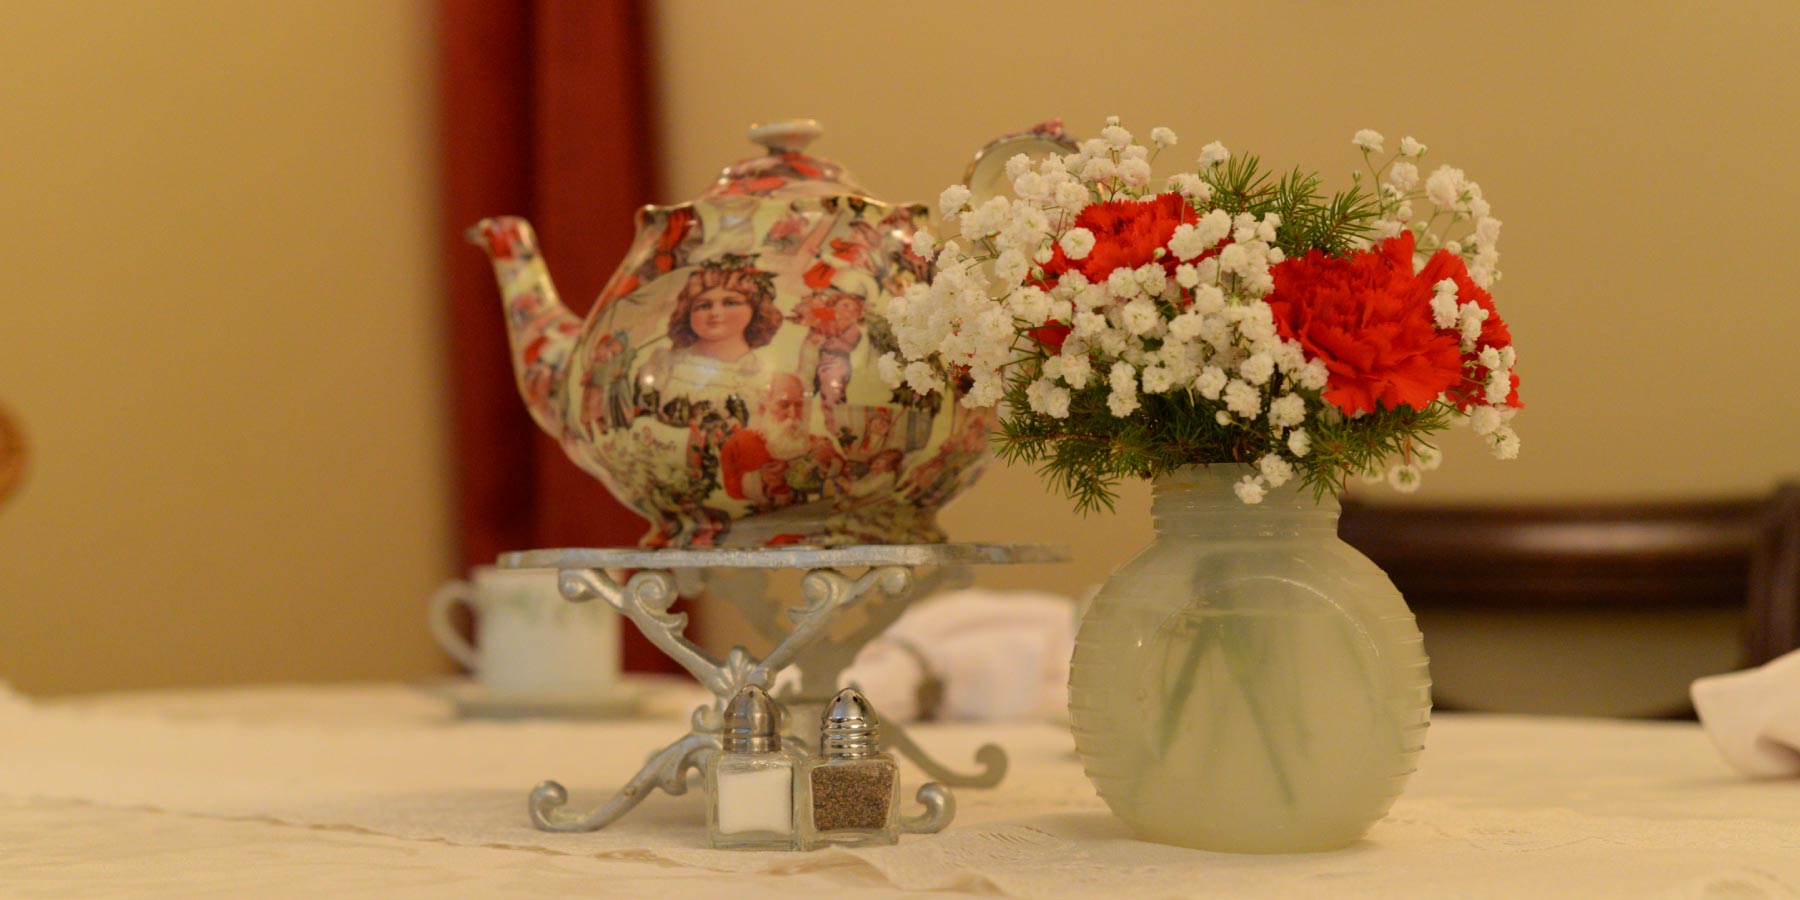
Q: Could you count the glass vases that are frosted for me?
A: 1